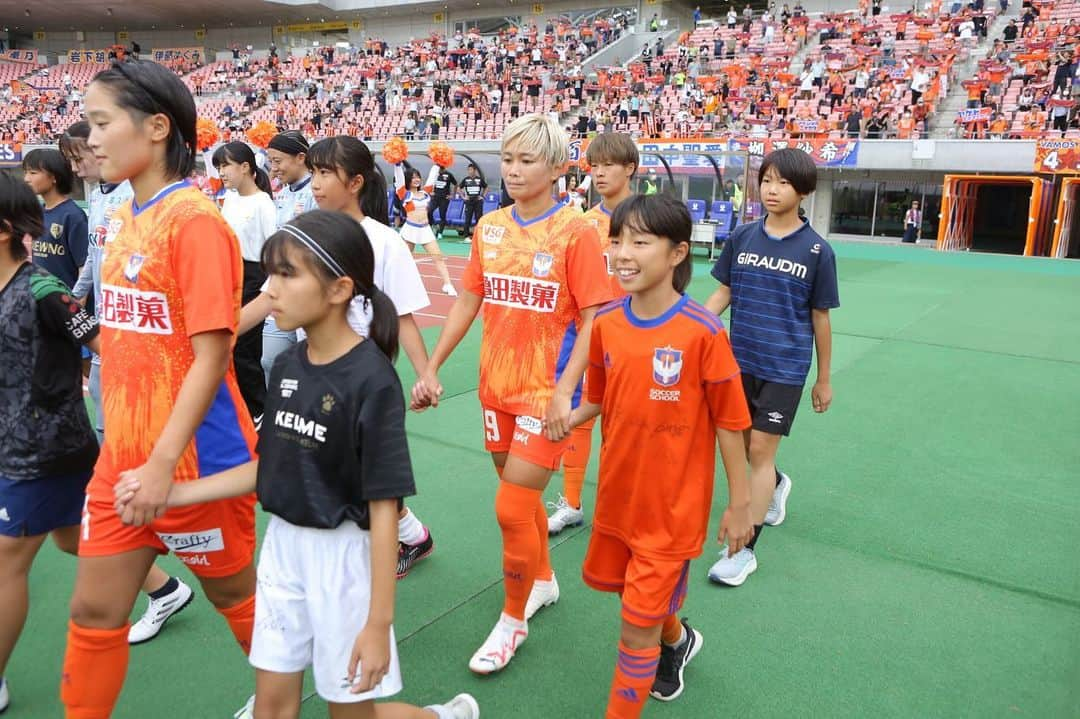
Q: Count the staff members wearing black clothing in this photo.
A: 2